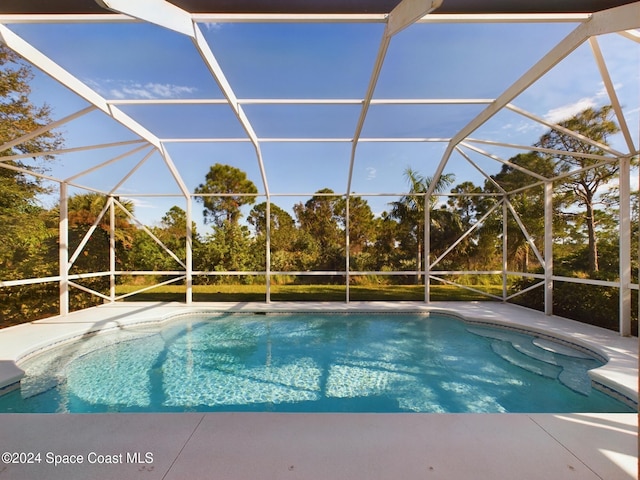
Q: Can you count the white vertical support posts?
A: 9